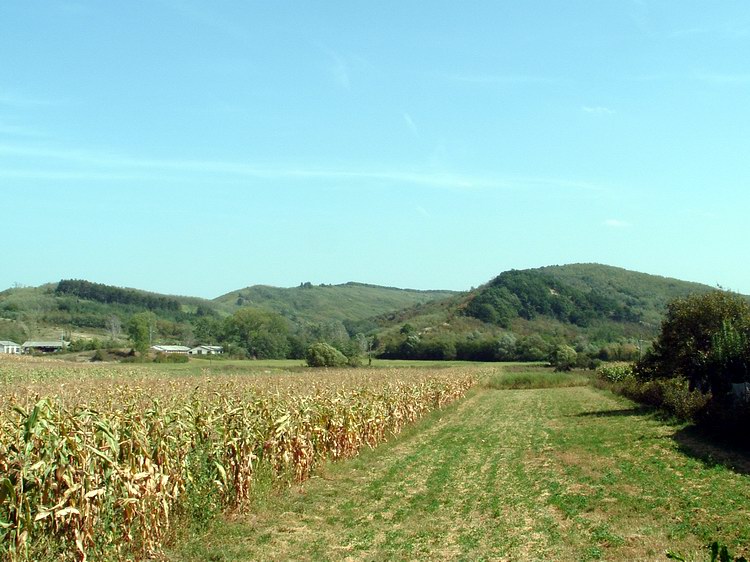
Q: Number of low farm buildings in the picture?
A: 4